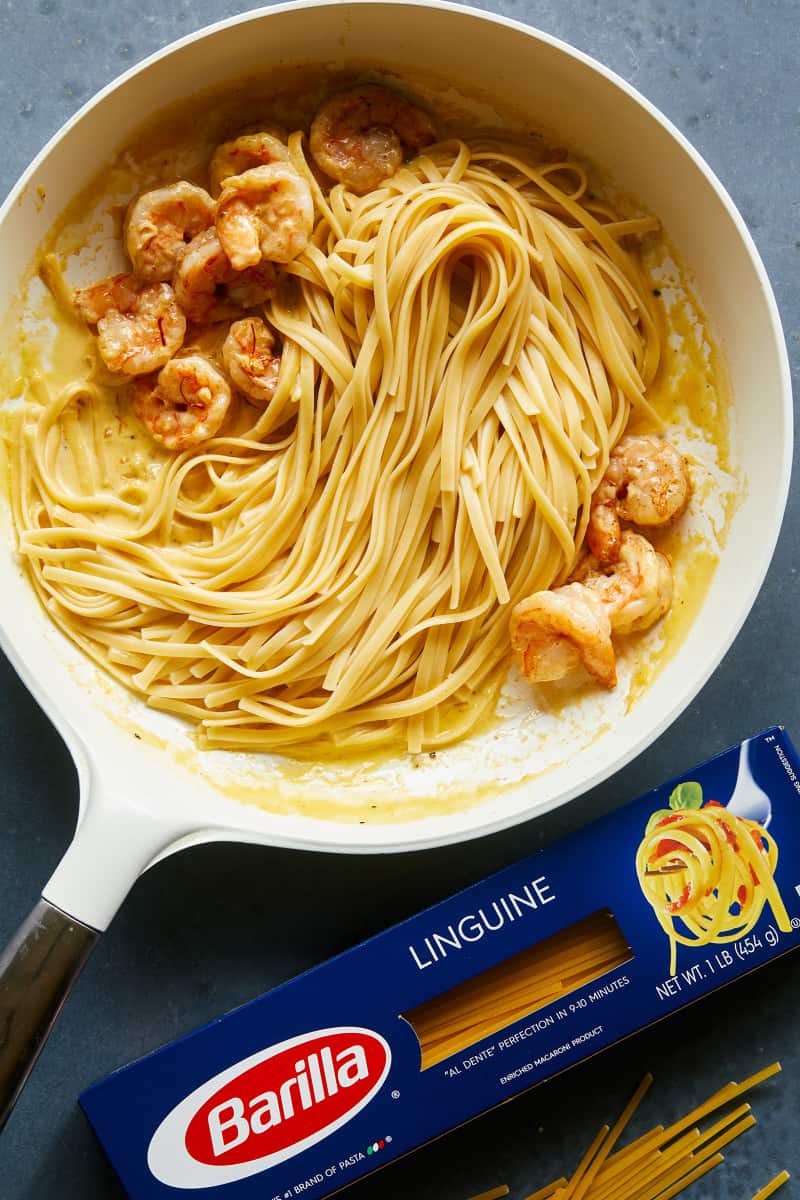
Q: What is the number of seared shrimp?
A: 11